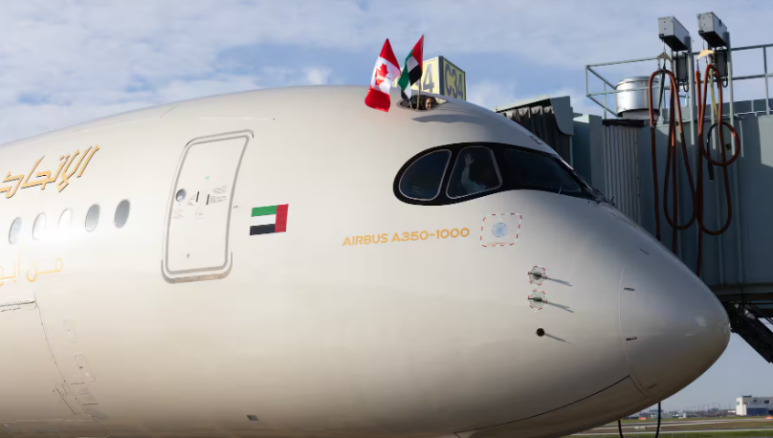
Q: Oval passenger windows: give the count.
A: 5